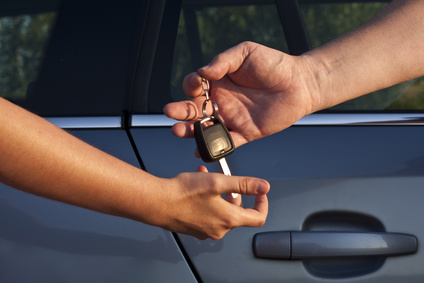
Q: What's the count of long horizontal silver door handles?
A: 1